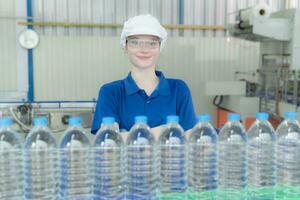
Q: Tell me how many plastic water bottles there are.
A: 10